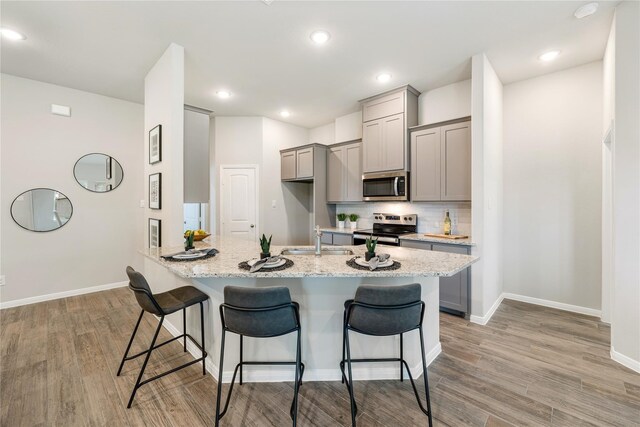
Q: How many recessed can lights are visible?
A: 6